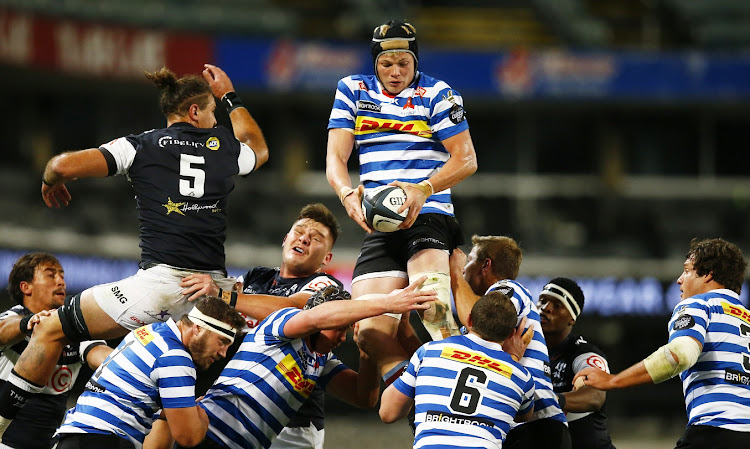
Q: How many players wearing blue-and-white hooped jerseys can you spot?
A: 6